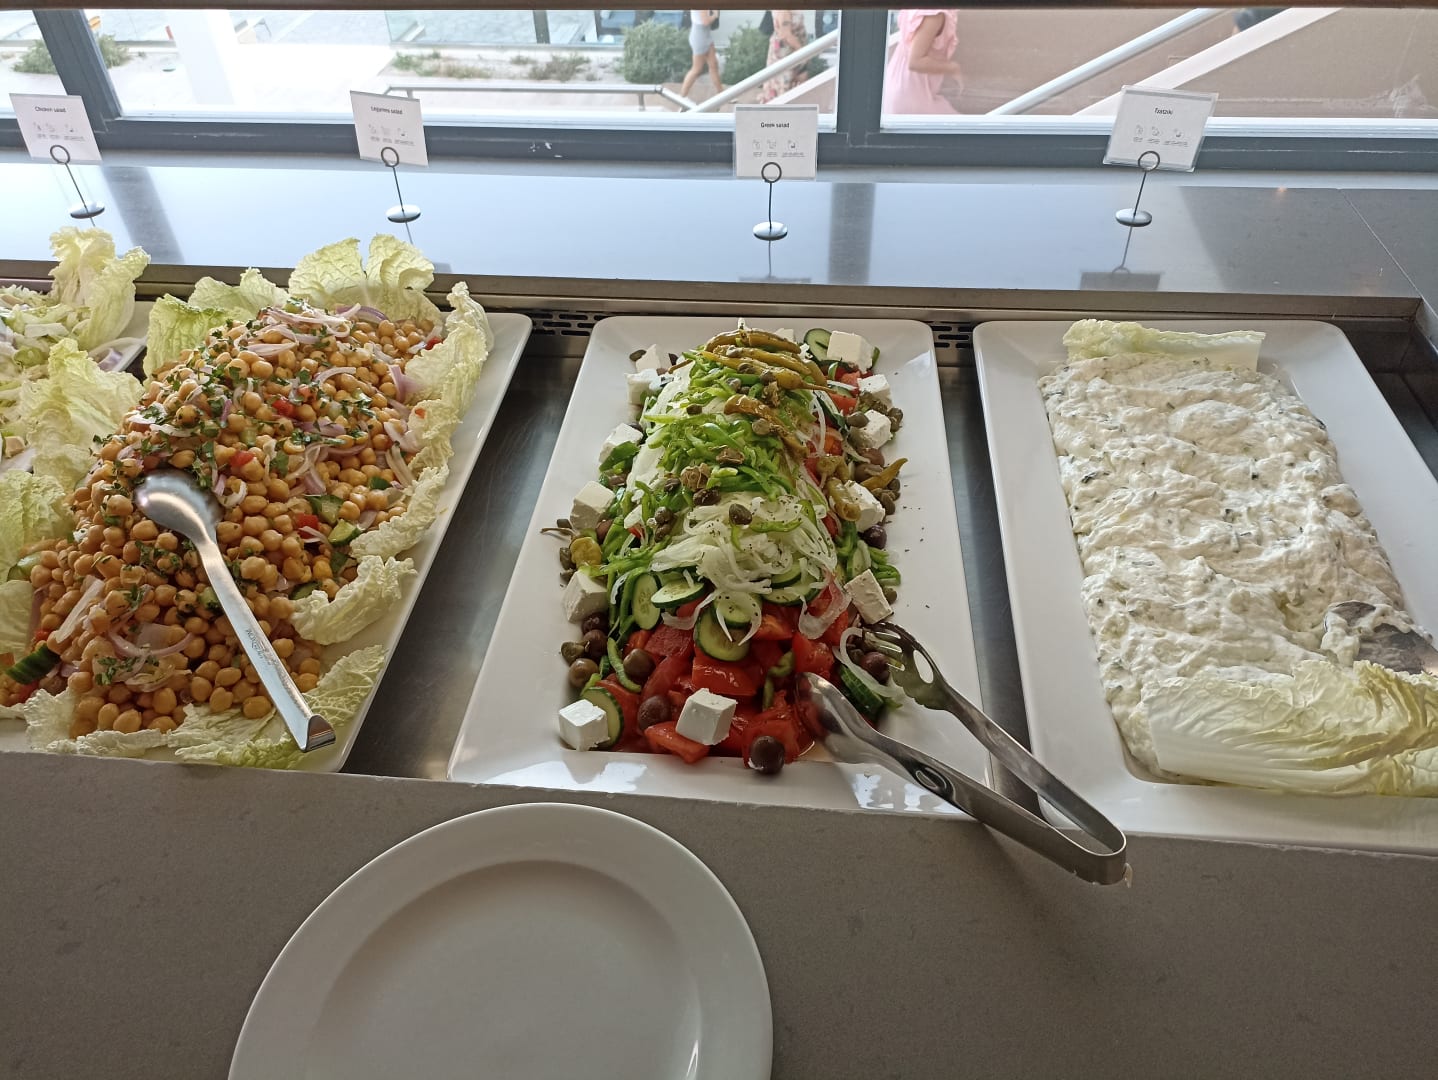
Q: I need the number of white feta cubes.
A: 13